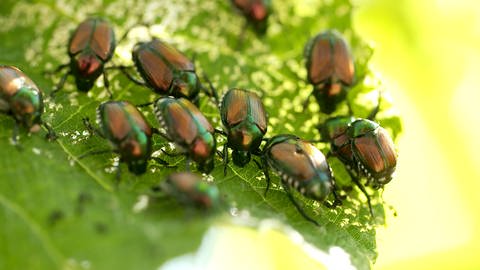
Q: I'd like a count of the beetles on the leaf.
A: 12